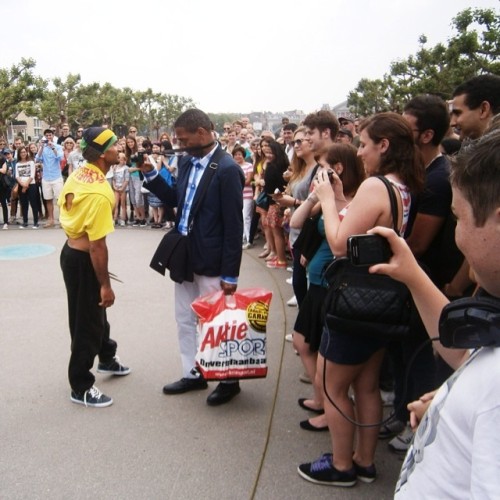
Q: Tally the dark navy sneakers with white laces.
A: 2